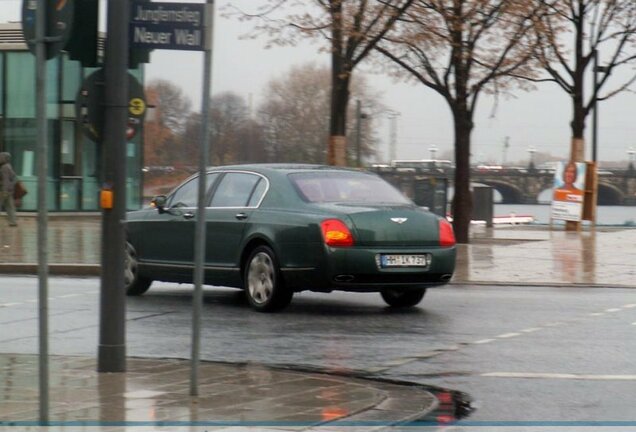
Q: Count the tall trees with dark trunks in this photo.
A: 3